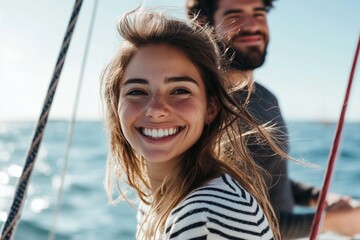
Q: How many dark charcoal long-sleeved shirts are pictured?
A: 1